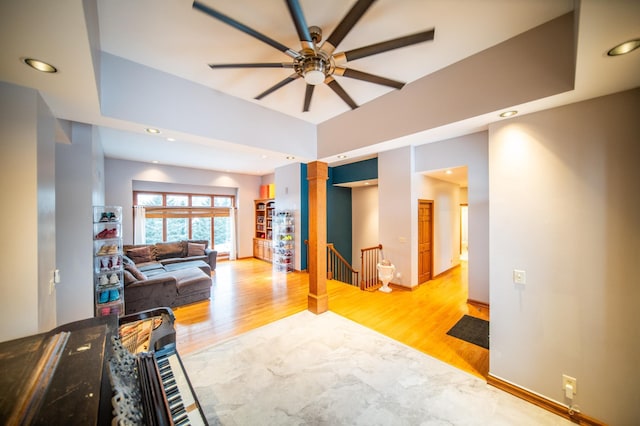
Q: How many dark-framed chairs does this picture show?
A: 0